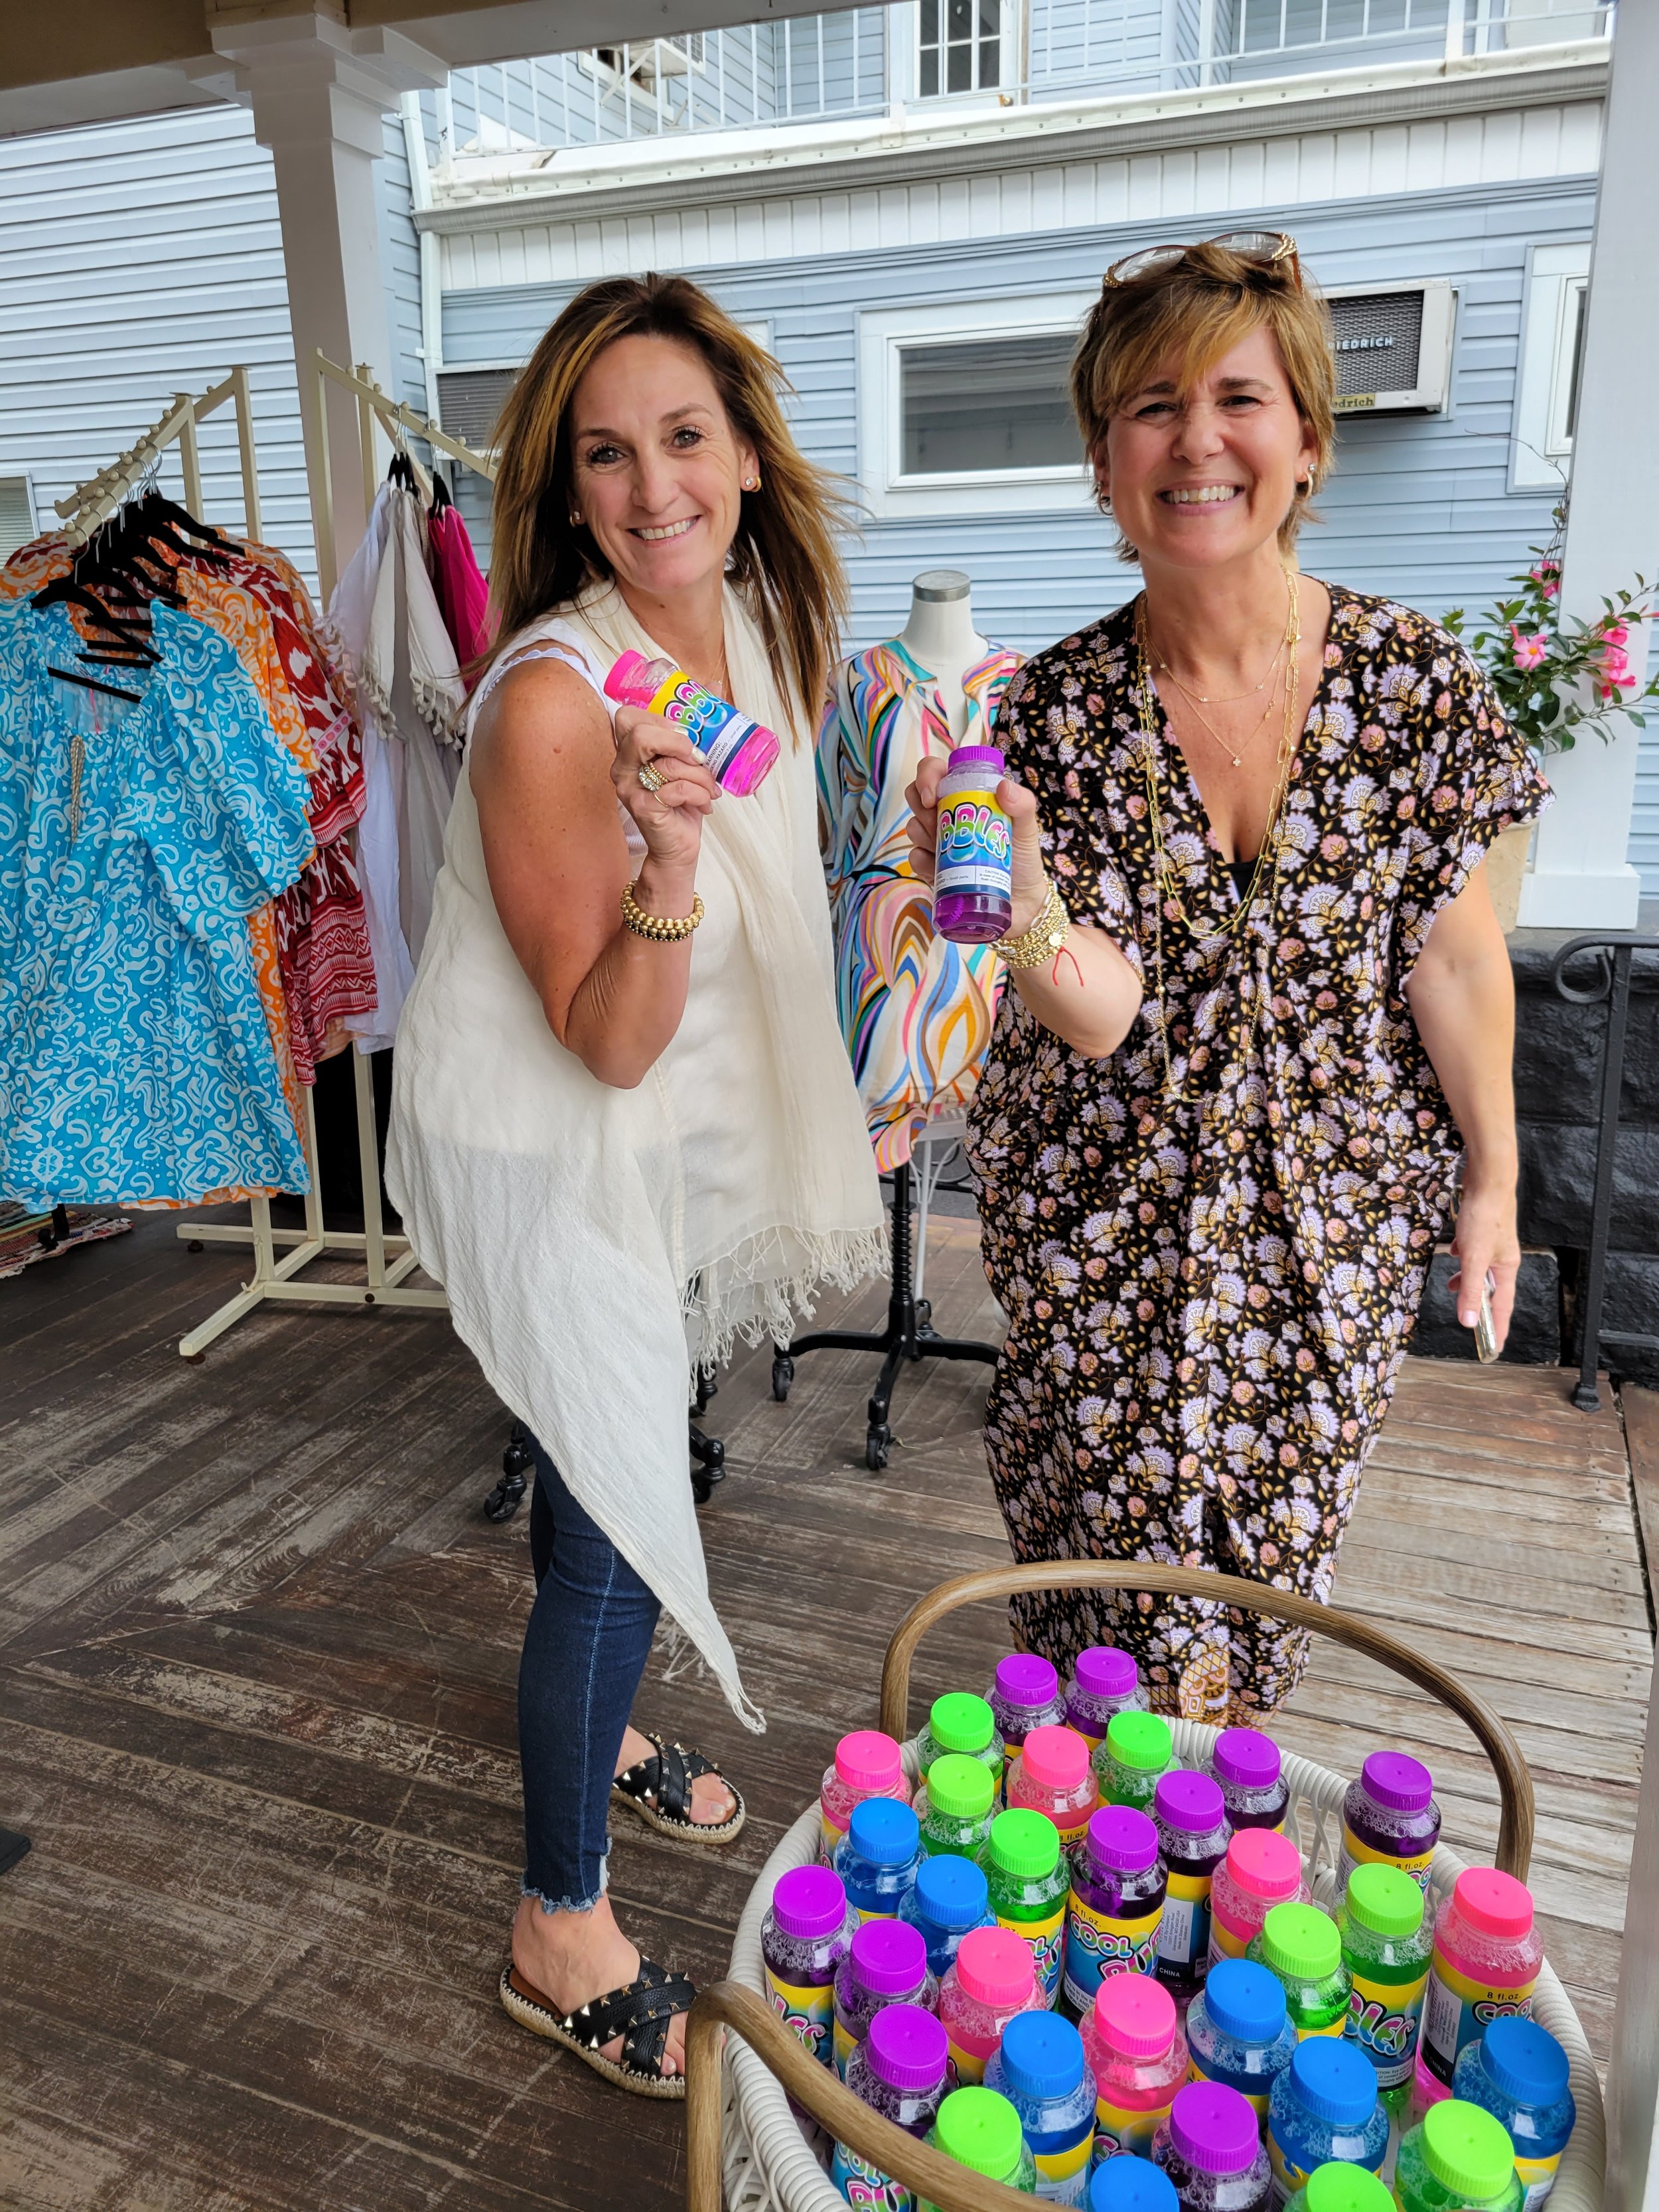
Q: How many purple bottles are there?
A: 11